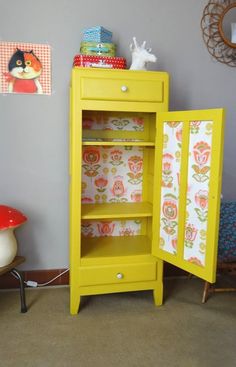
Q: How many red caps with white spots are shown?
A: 1